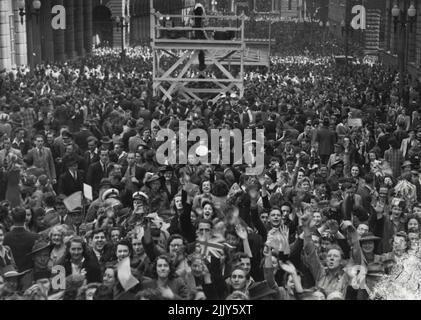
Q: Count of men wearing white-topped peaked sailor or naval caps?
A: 2